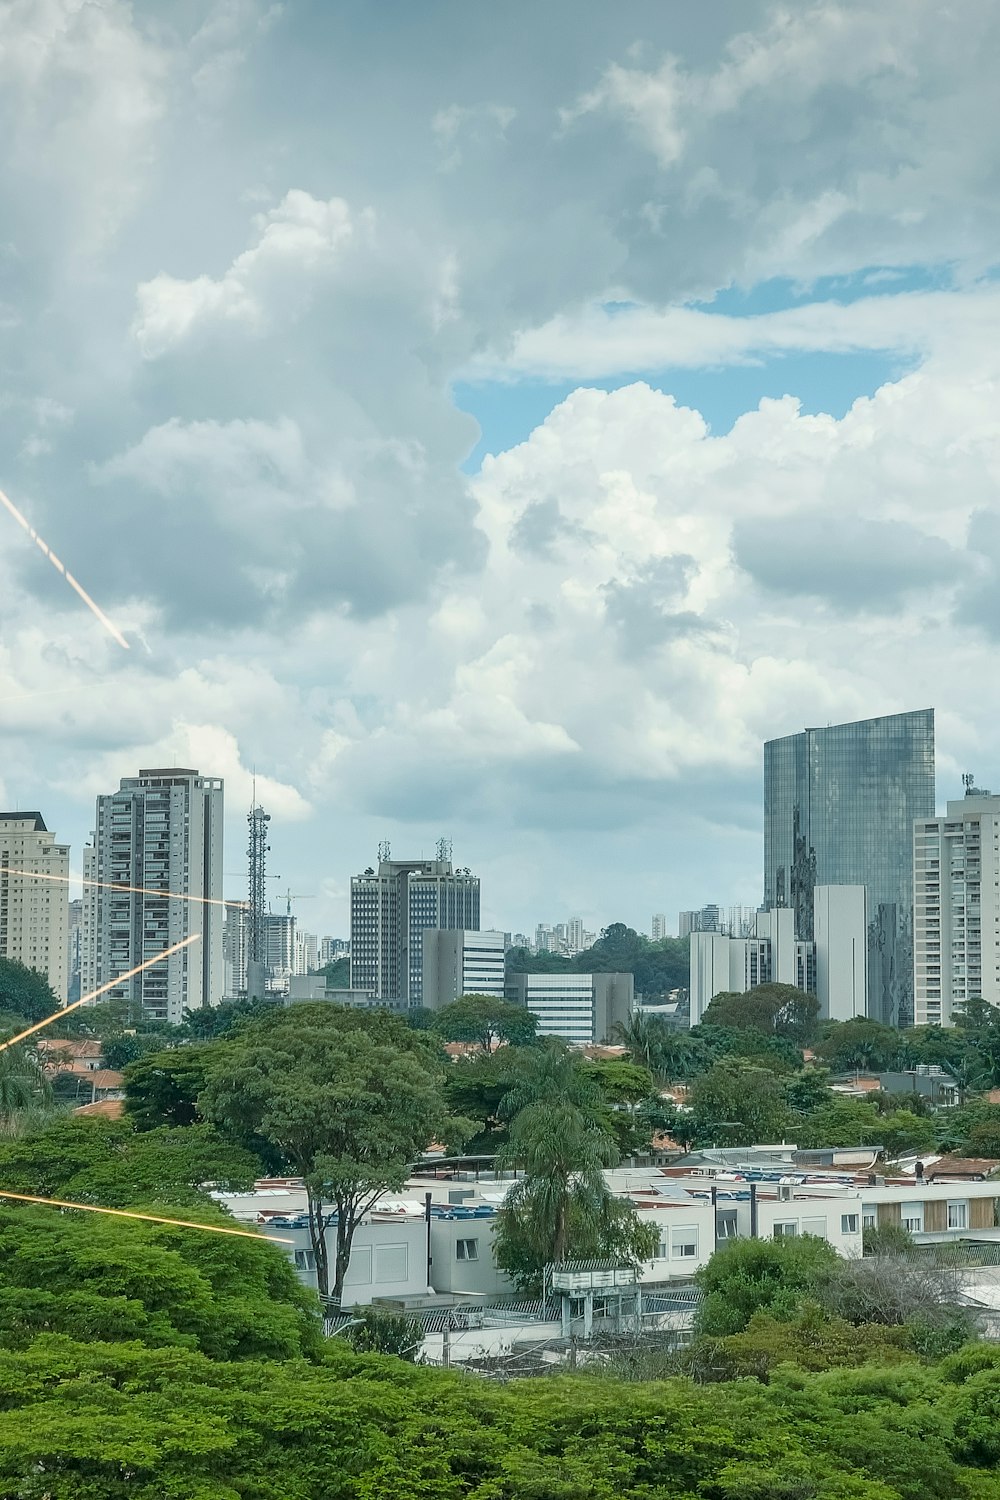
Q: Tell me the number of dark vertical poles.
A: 3